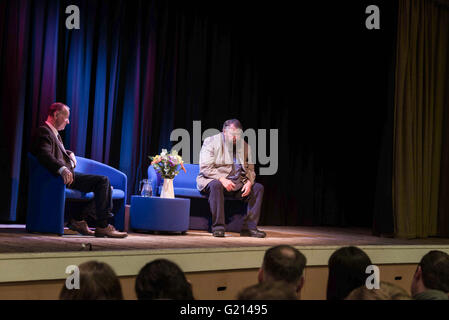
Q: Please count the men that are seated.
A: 2